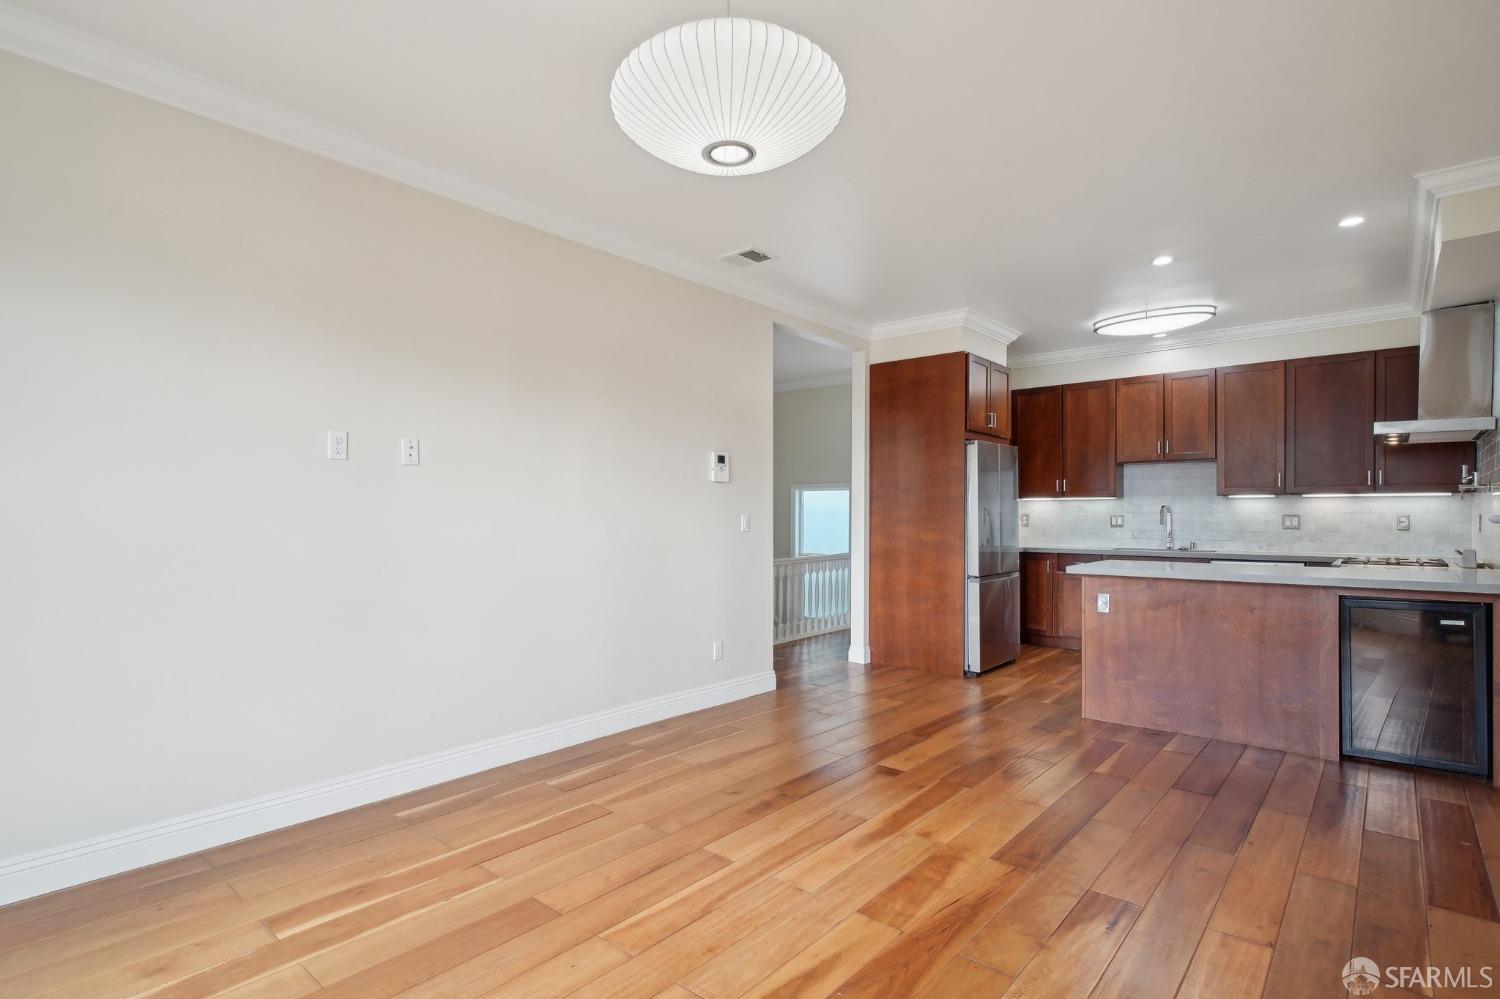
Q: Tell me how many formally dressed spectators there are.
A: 0